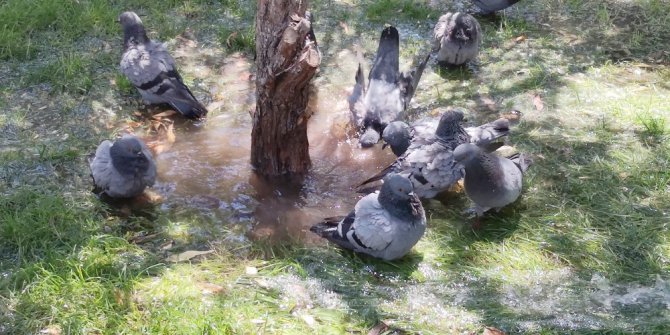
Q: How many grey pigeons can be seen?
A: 9